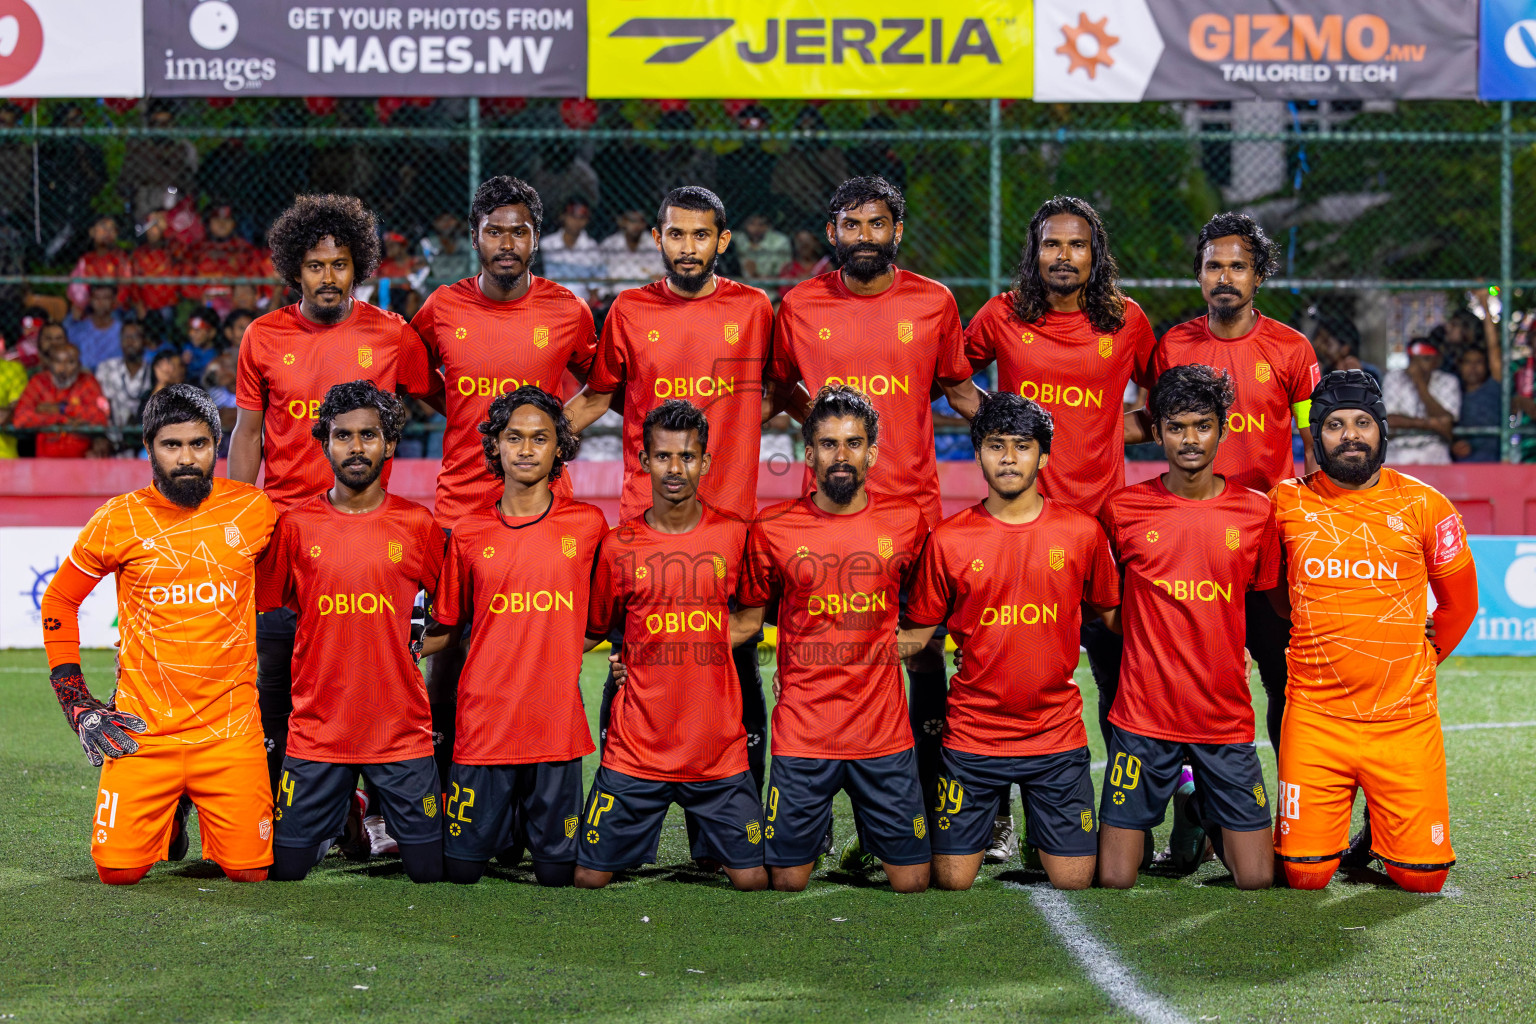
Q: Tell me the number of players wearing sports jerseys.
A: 14